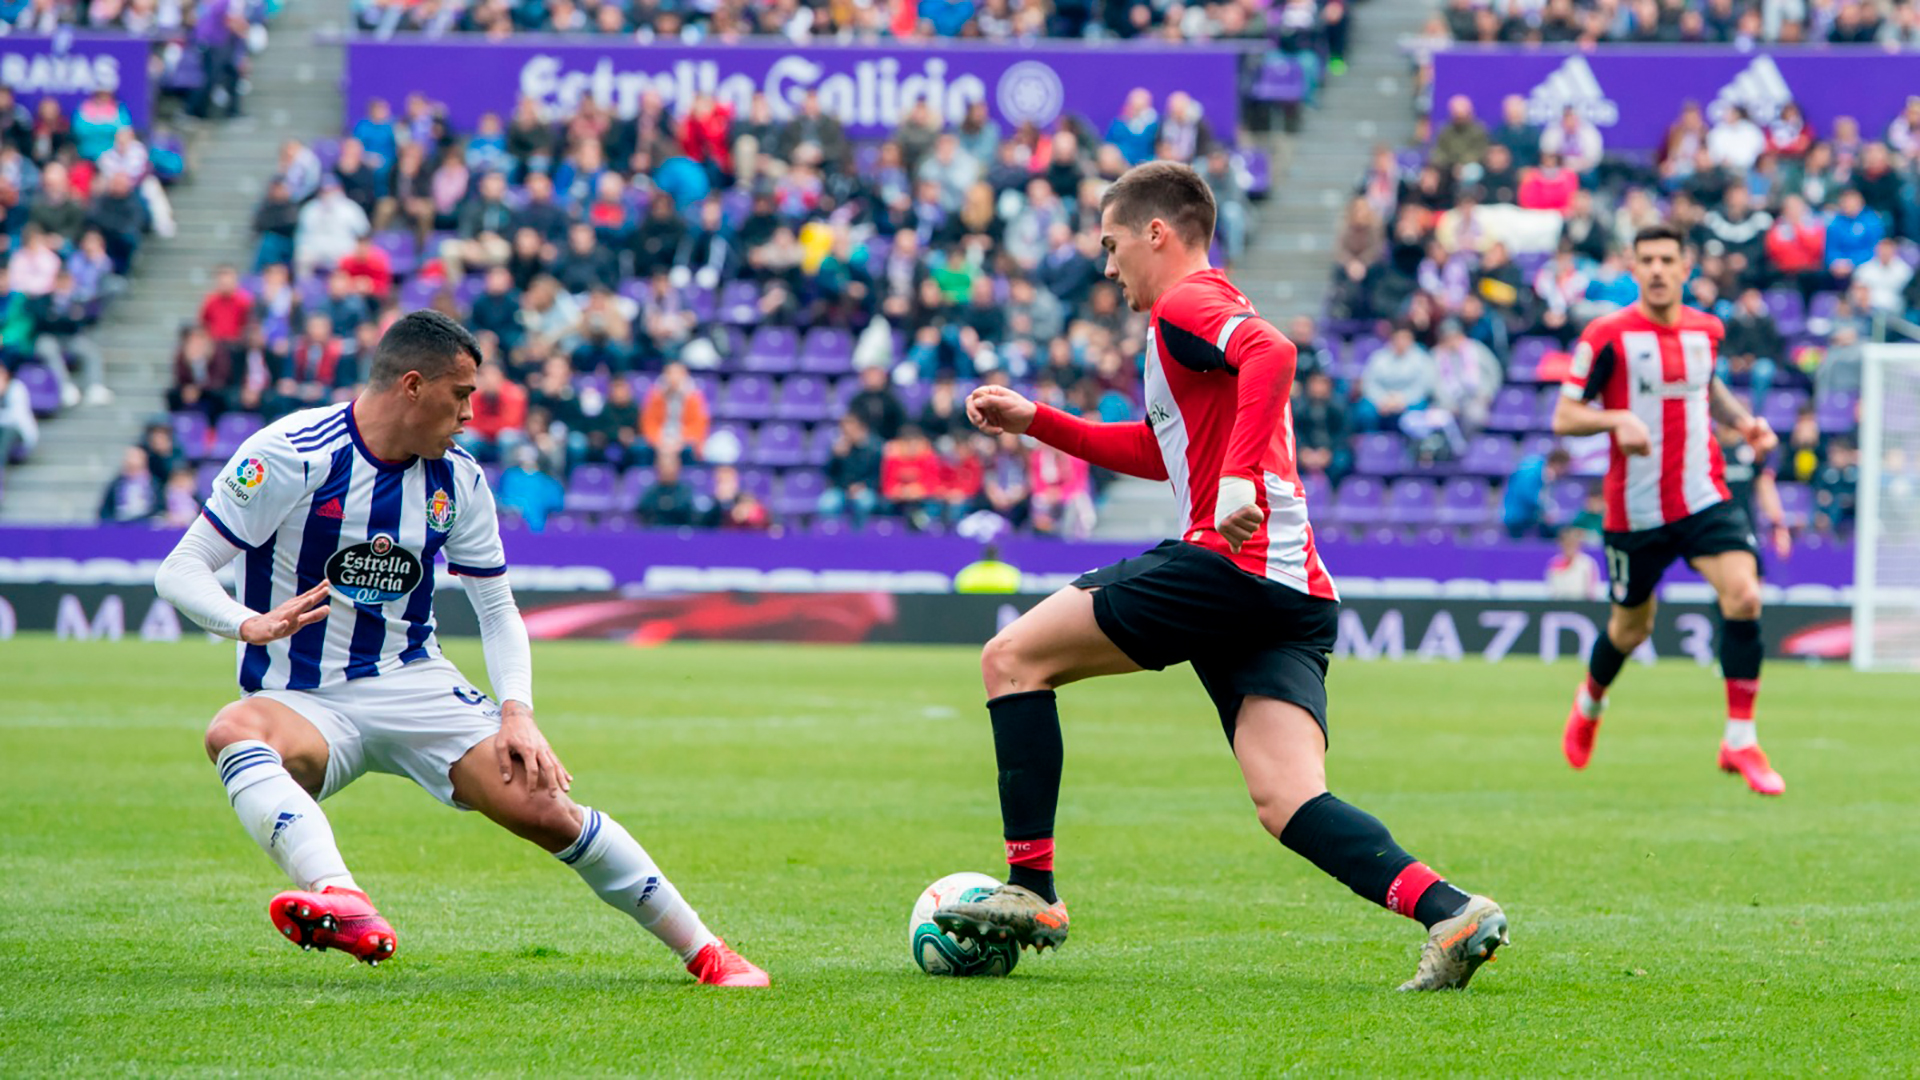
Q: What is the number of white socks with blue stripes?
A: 2